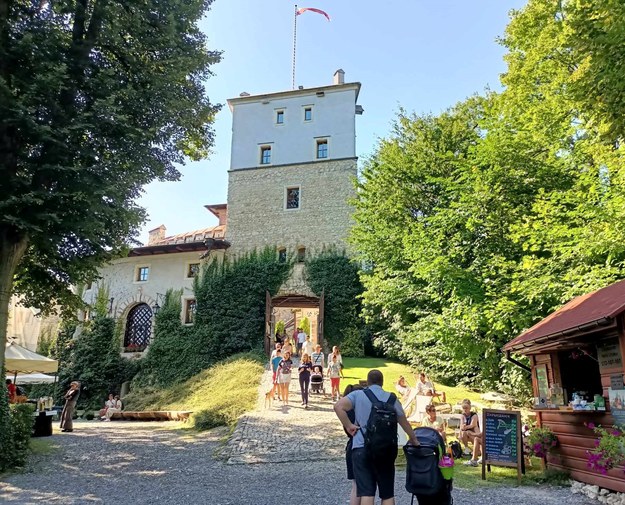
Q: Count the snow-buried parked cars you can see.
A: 0